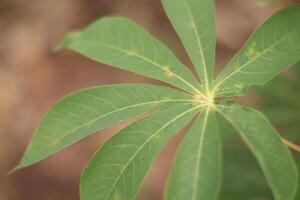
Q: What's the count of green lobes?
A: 7